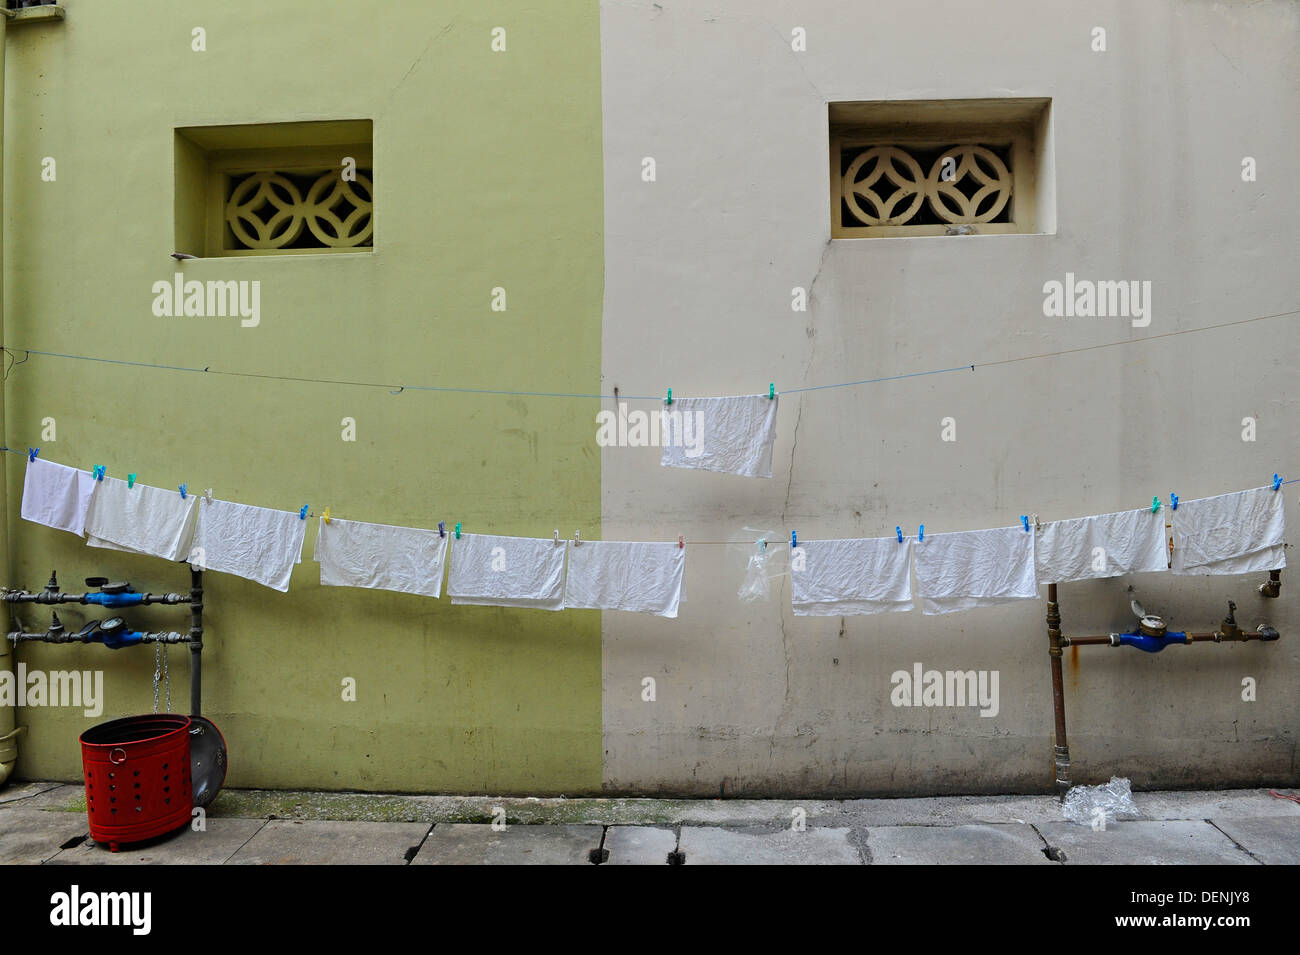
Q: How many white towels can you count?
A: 11